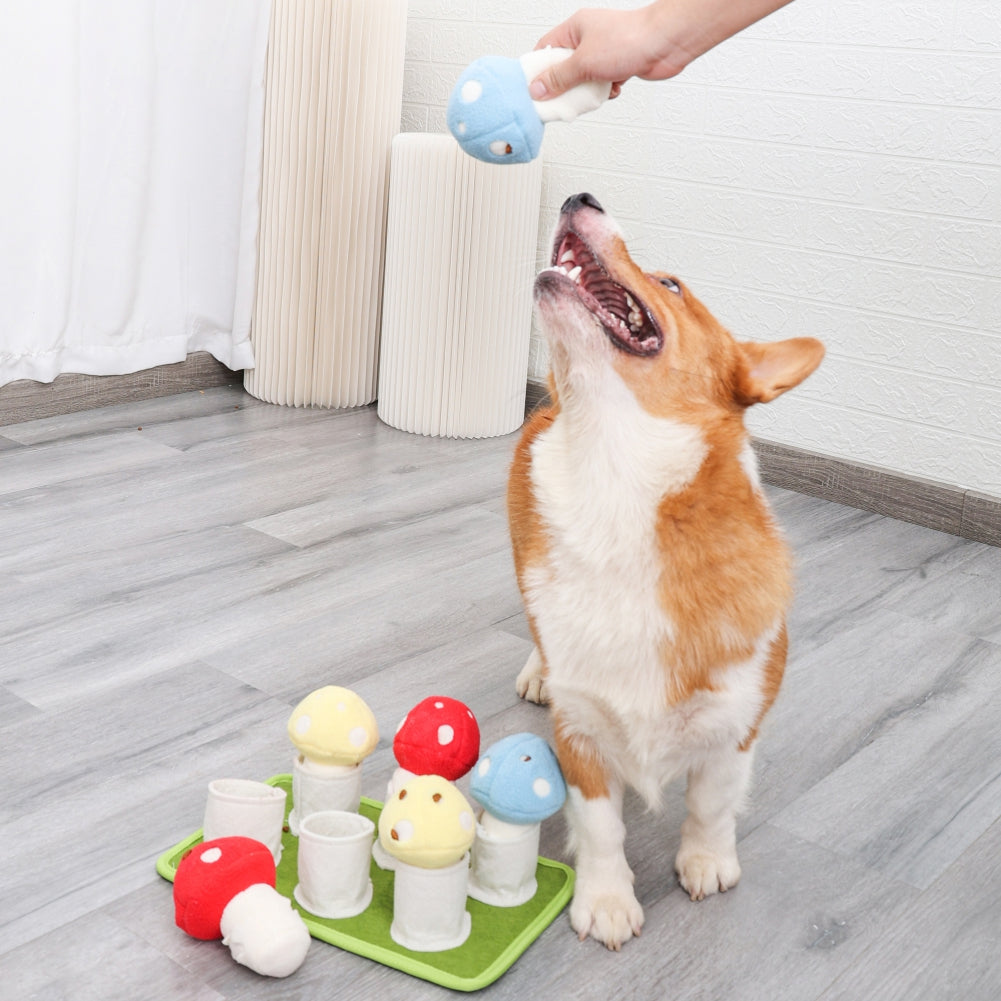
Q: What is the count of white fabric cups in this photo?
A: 6